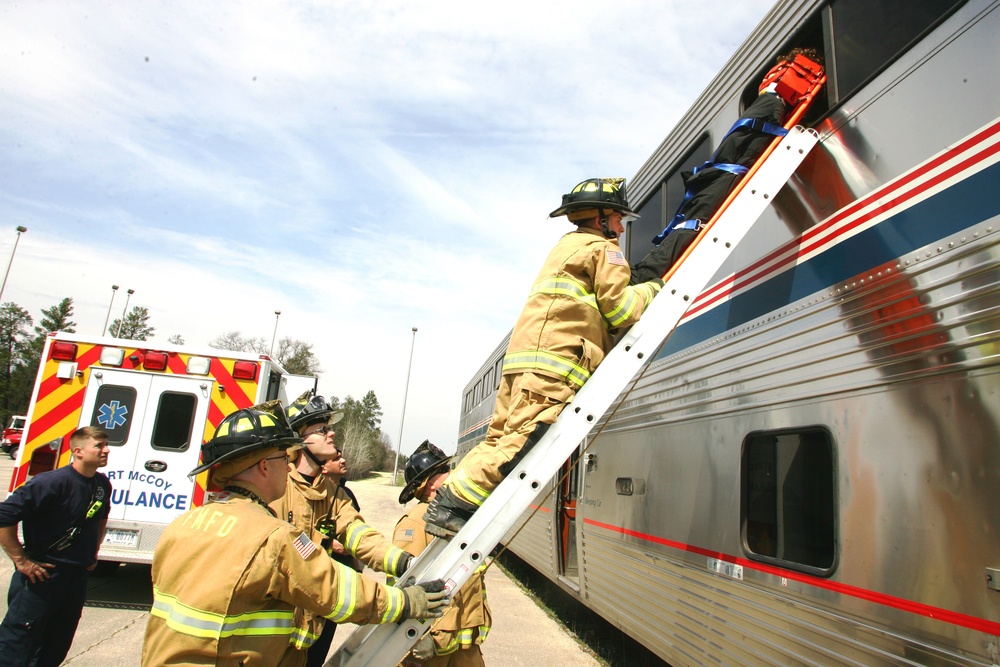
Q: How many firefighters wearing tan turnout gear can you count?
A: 4